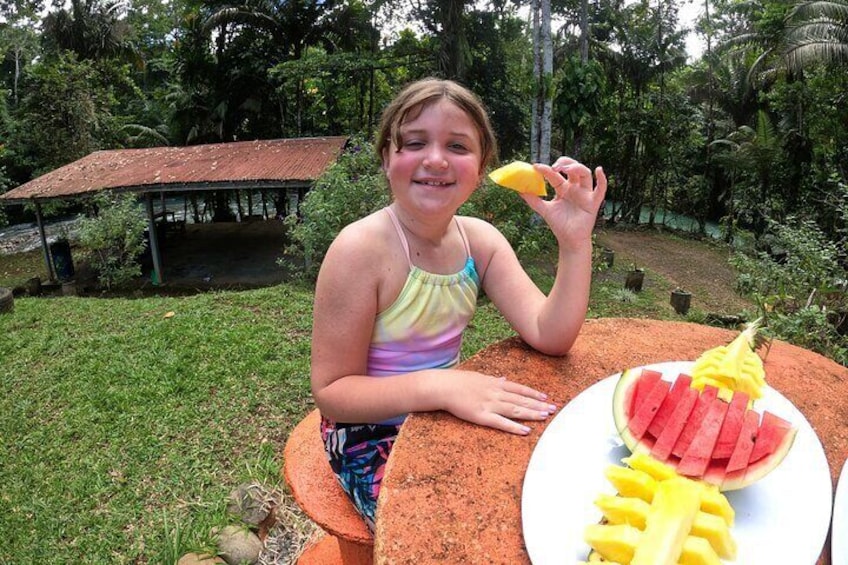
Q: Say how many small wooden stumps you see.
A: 3